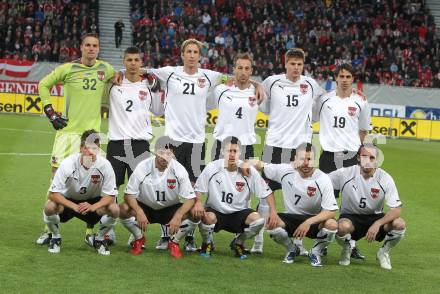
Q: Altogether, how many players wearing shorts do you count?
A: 11